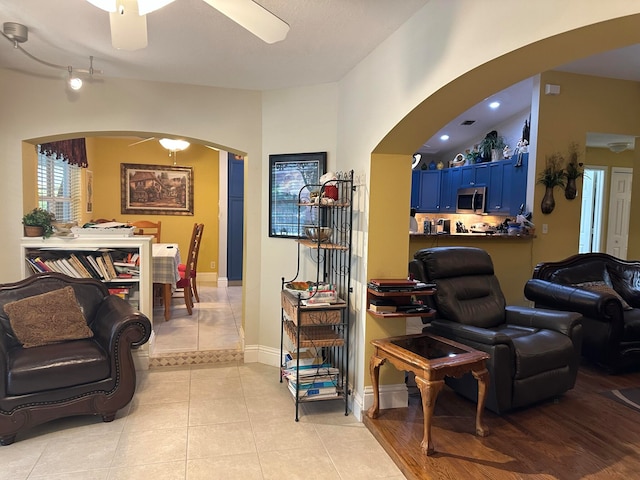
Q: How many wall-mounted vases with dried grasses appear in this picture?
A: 2